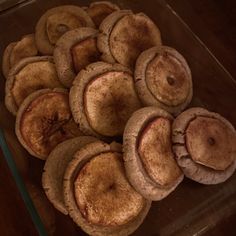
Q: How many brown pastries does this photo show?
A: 13